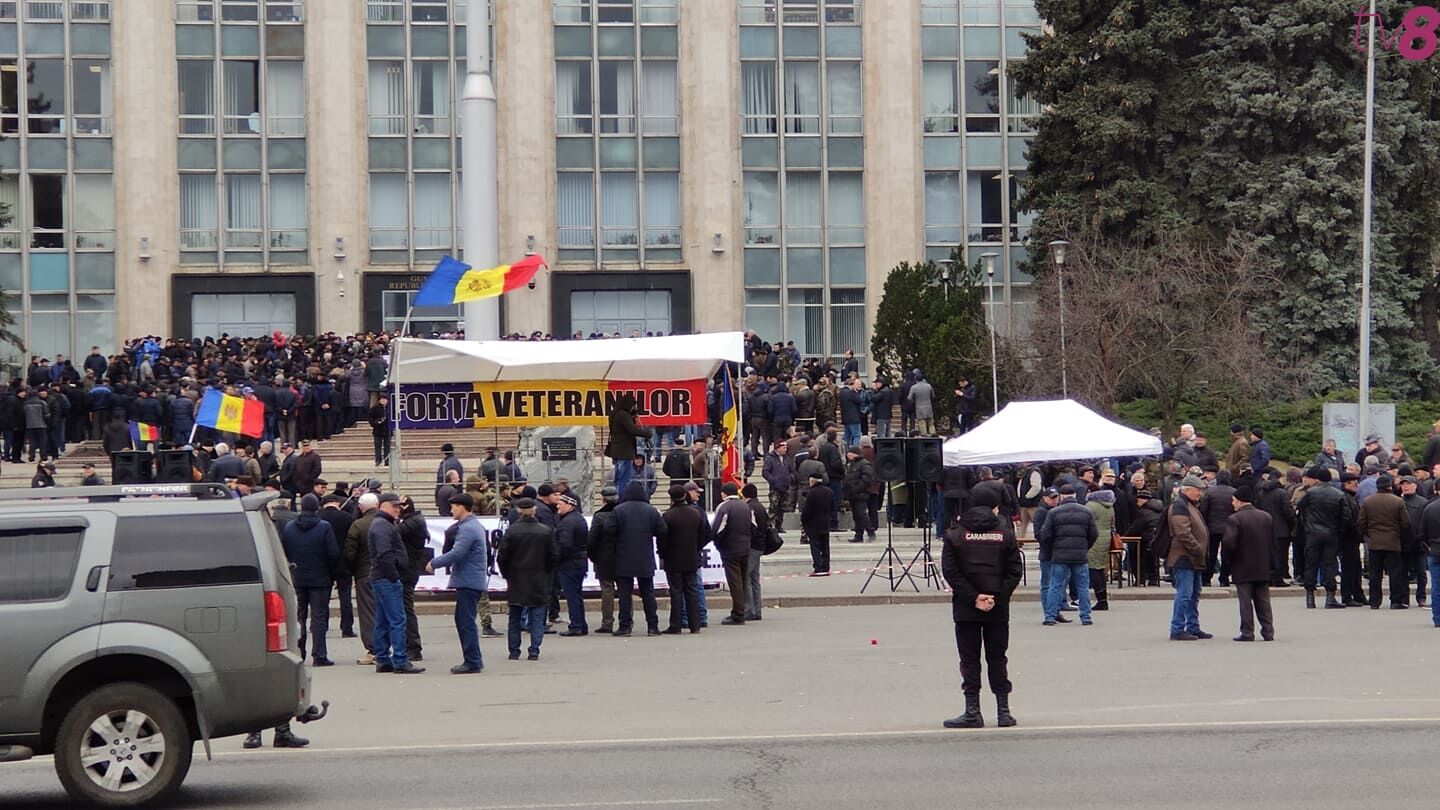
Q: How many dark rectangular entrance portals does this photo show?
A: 3